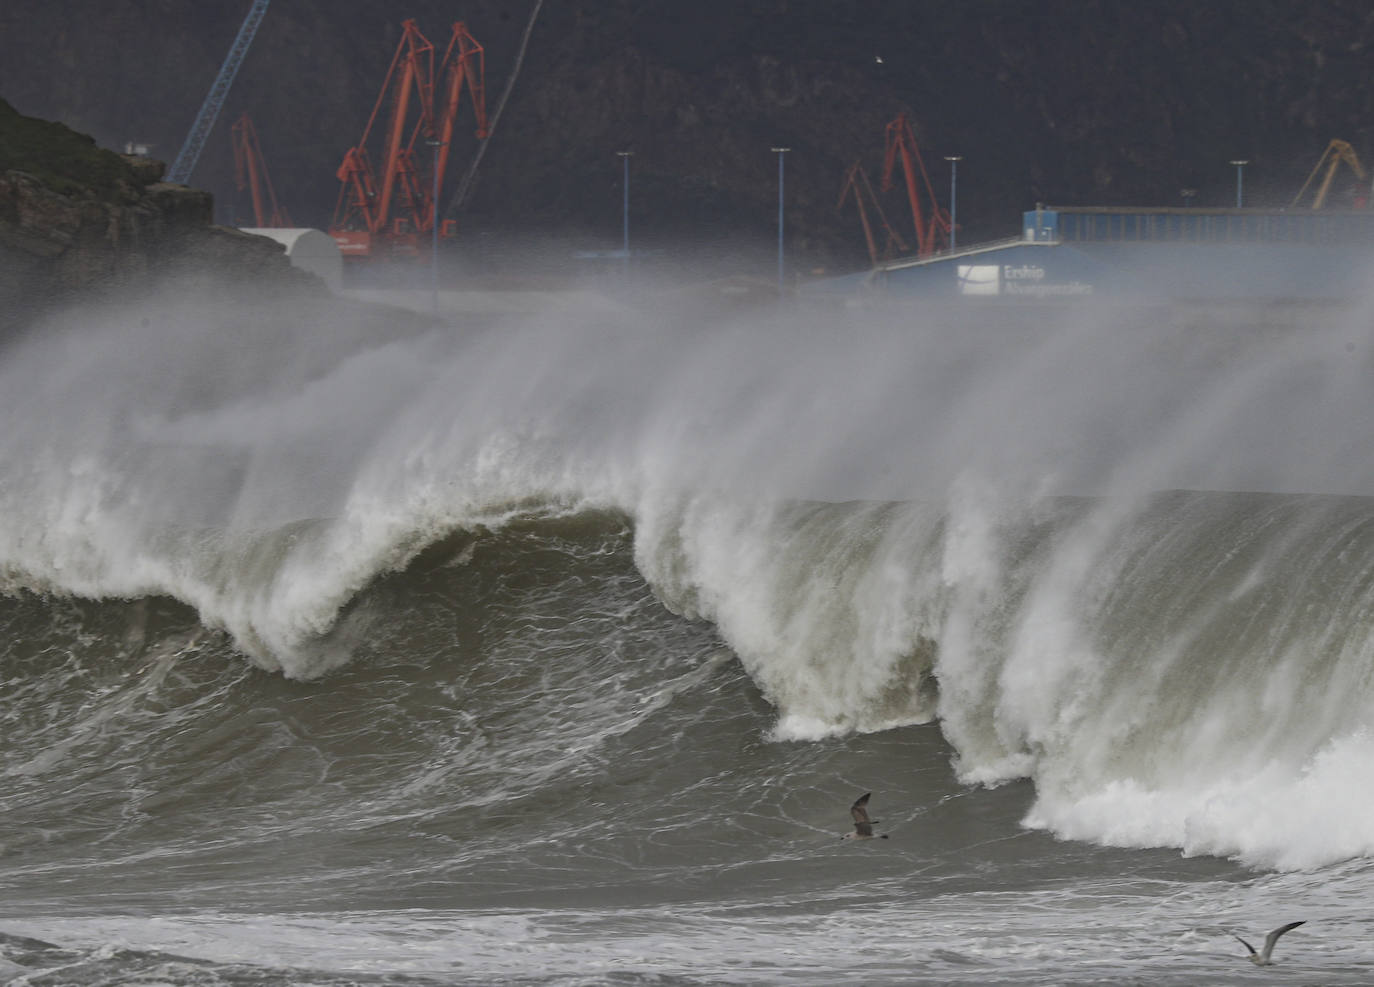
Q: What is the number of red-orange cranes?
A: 5